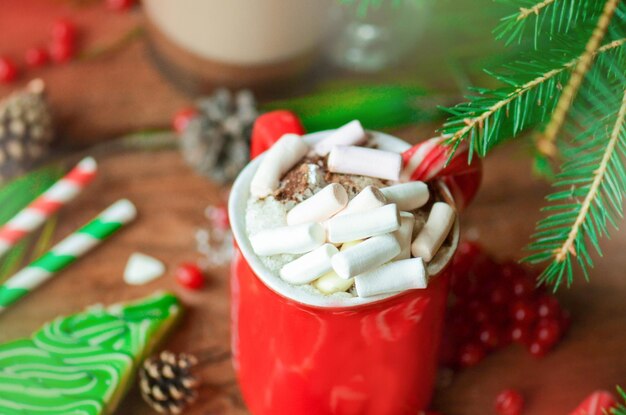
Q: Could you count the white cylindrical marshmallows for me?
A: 13